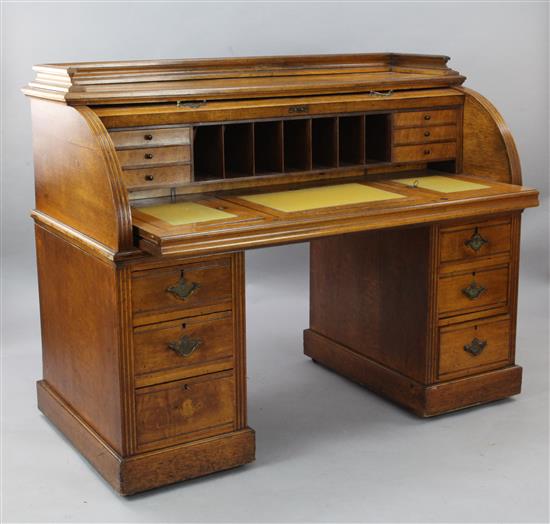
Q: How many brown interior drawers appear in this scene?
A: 6